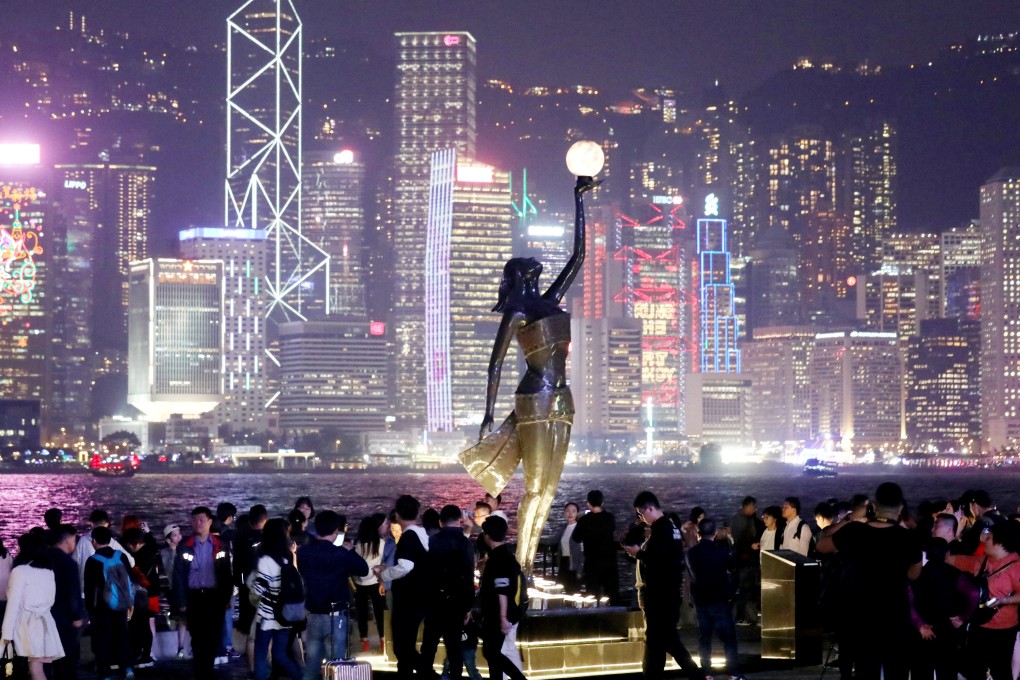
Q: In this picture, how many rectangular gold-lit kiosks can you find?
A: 1